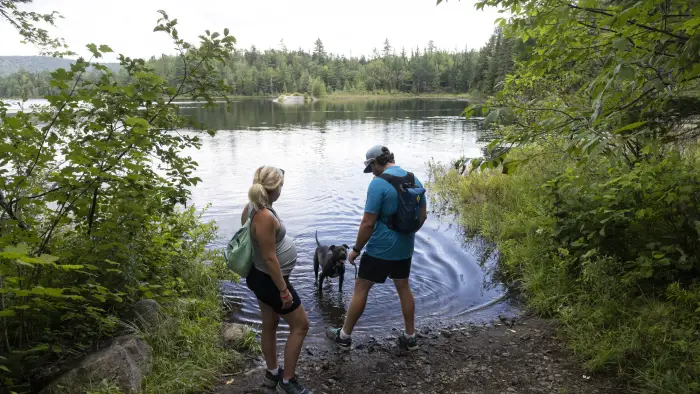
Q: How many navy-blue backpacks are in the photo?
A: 1